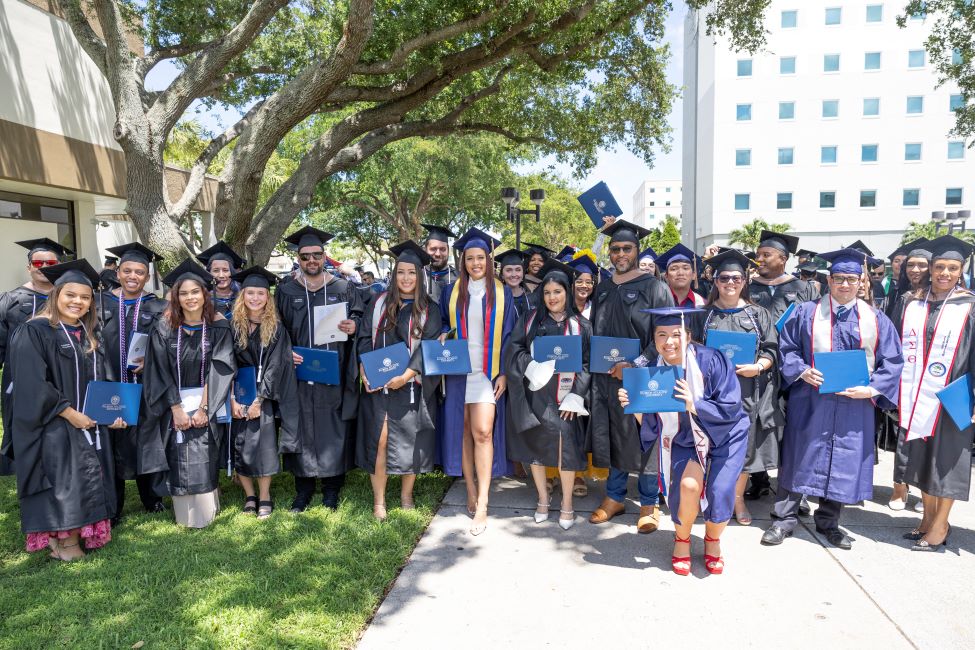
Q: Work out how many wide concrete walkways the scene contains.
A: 1